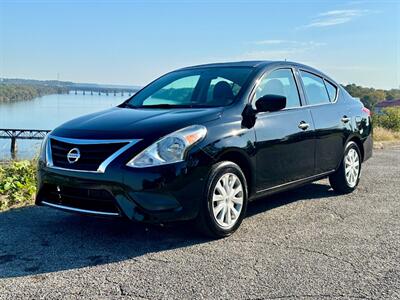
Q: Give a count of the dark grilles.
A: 2